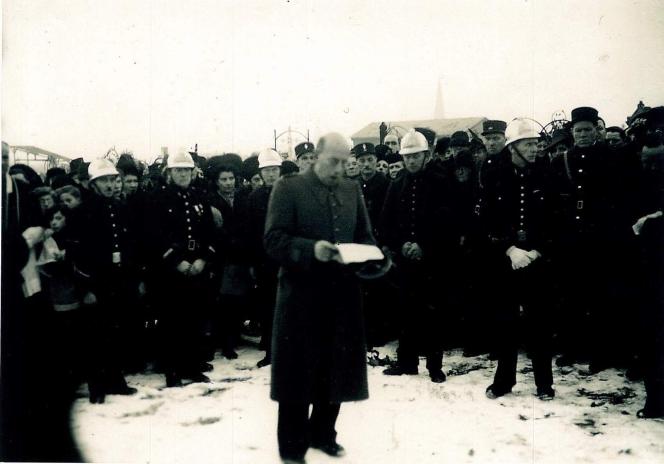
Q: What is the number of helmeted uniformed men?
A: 5